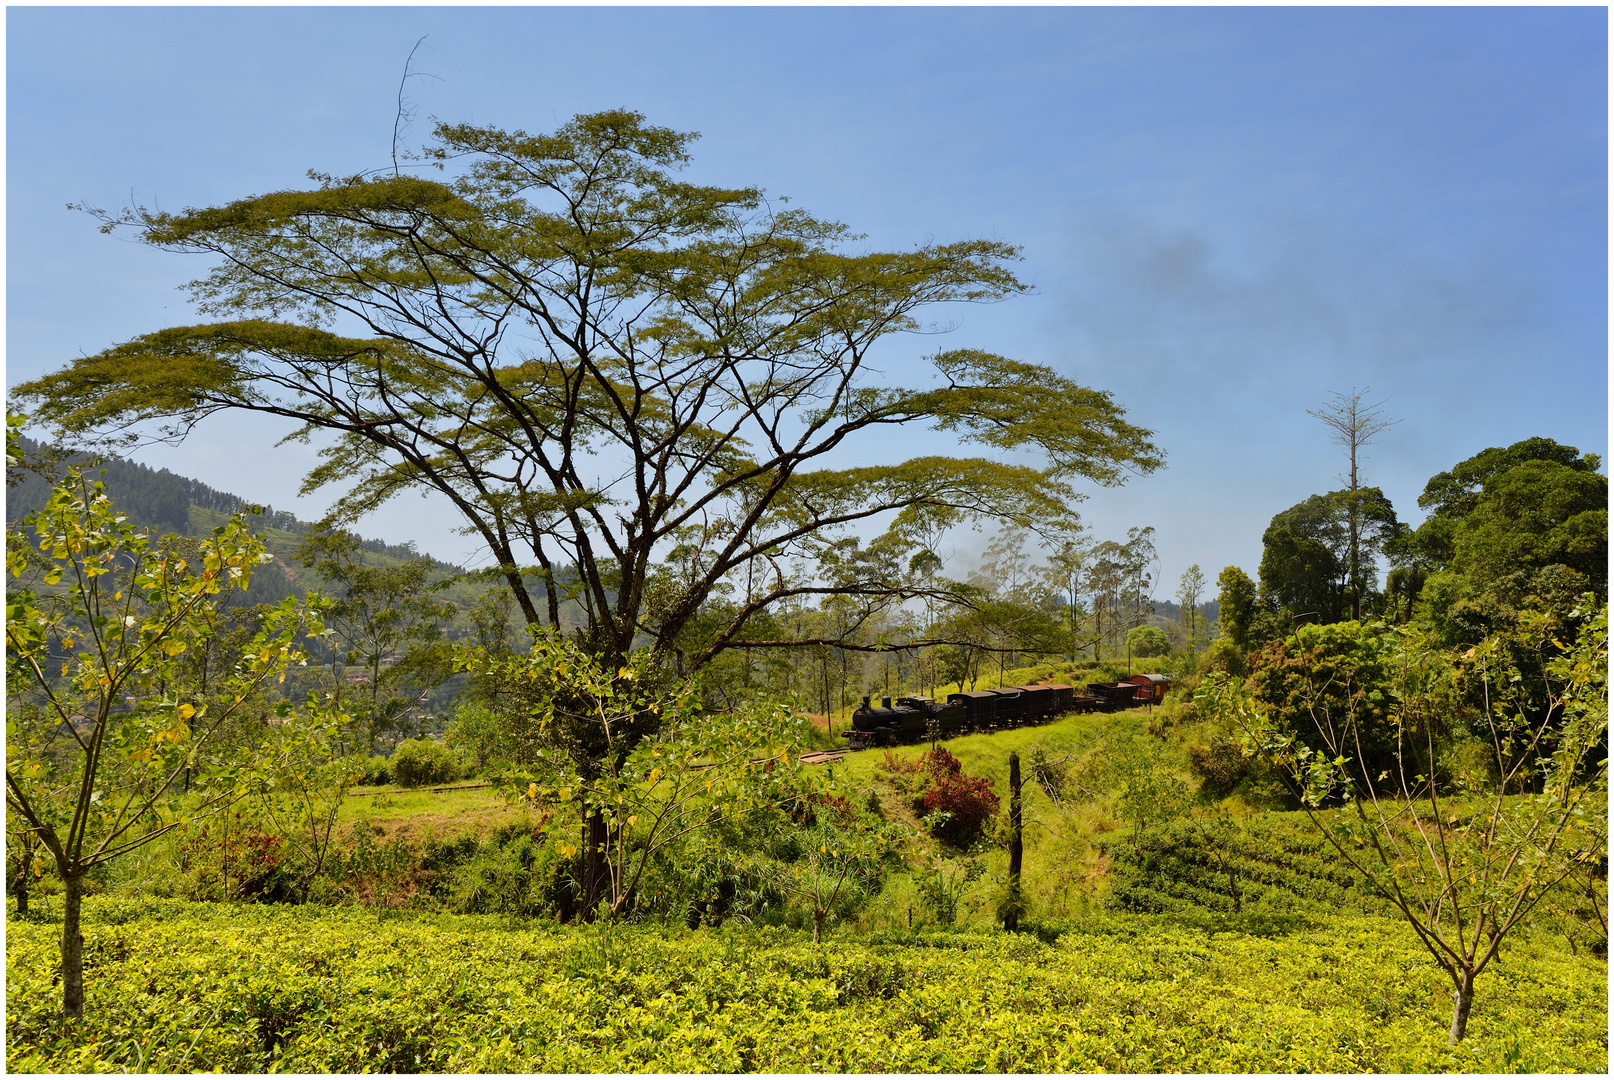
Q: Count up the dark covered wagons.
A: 4